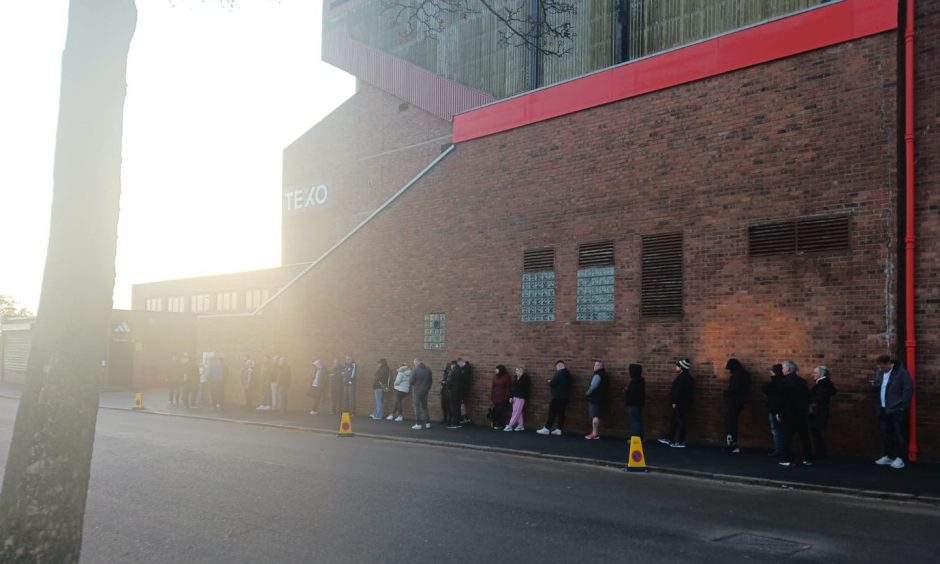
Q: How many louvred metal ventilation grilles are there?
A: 4